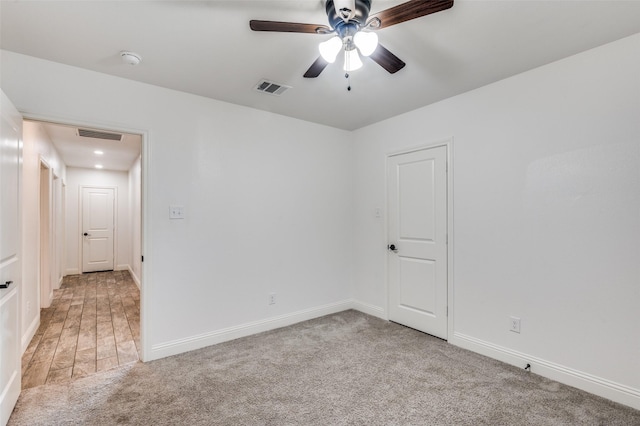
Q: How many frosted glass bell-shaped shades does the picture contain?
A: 3